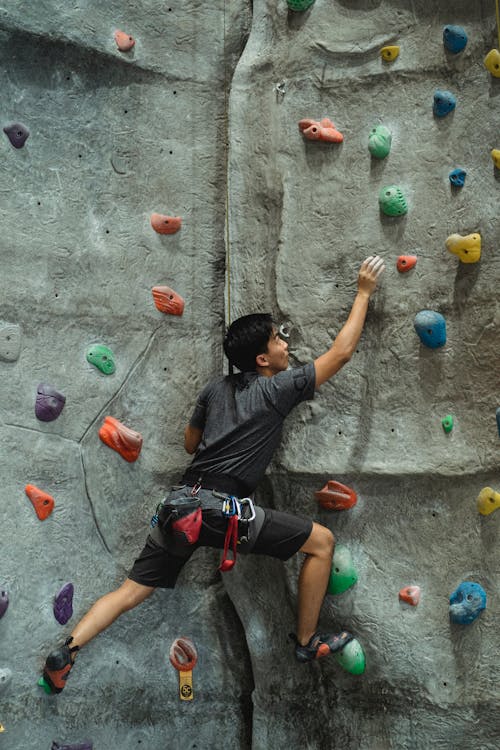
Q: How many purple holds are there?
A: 5